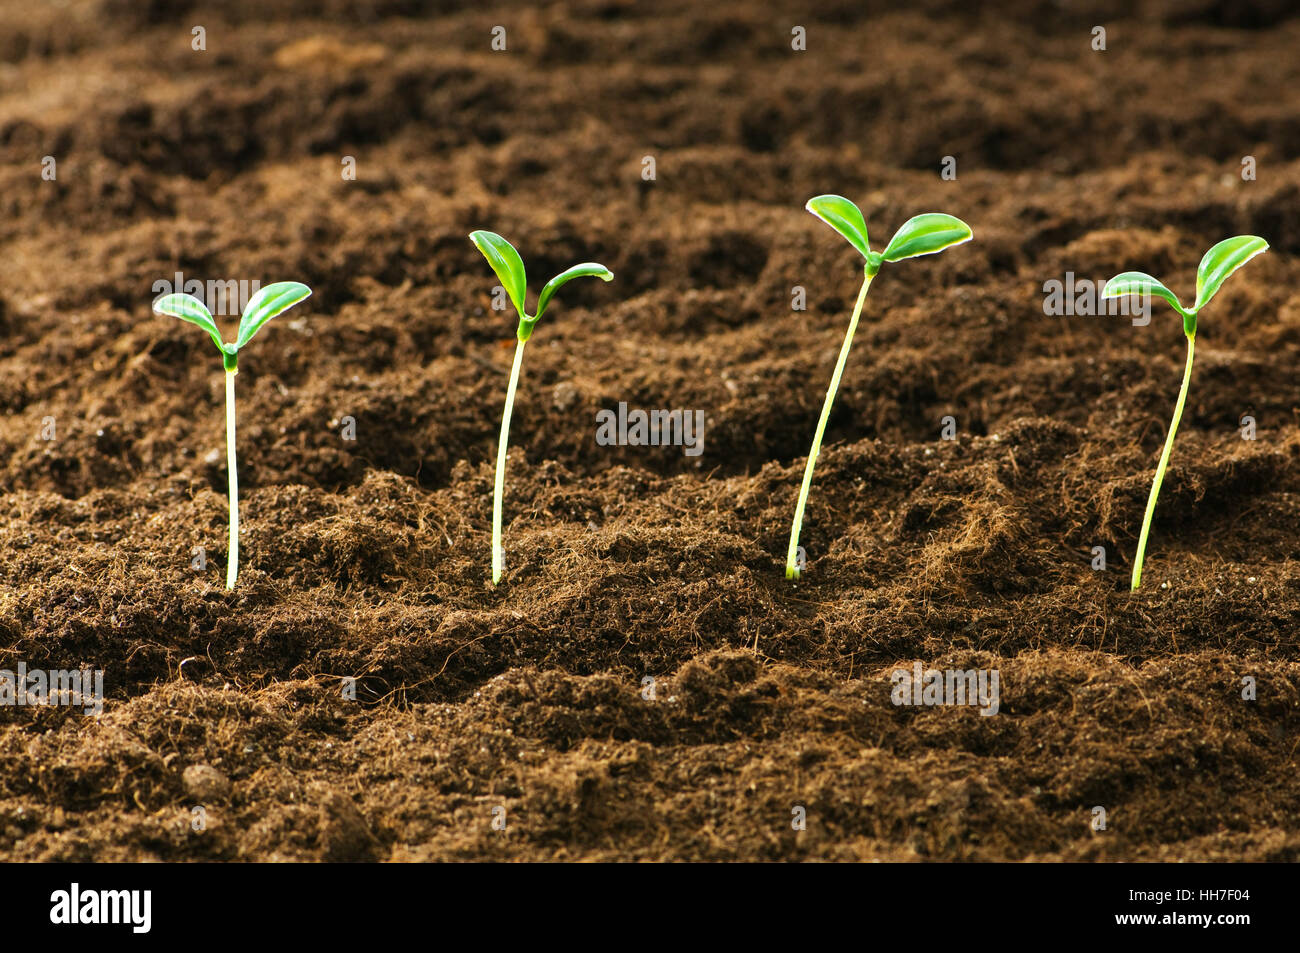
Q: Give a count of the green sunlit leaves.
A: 8